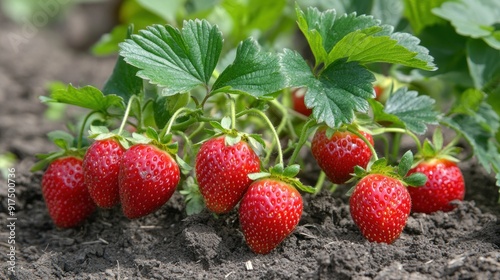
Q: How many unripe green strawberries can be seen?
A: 0